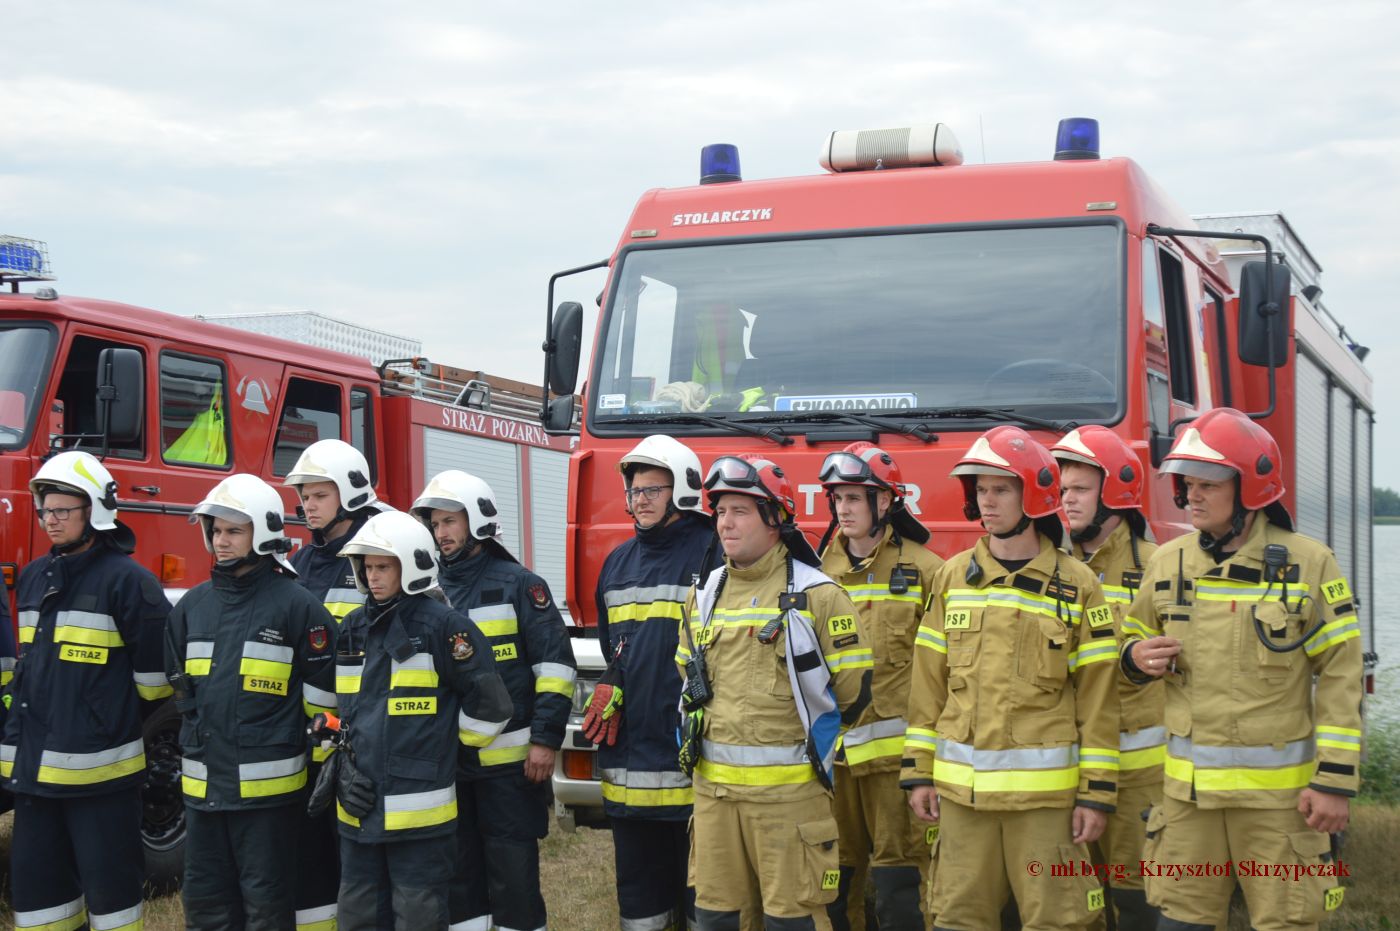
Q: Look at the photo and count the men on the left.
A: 6